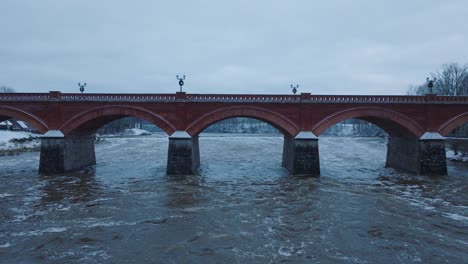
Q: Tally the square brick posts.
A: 4